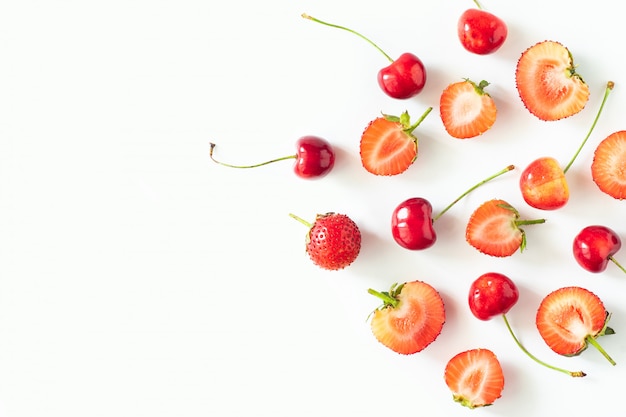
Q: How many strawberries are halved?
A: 8